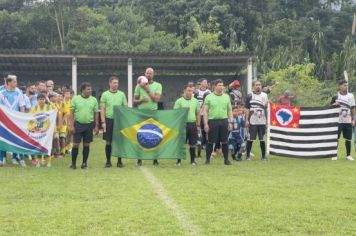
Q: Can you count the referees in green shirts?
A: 5